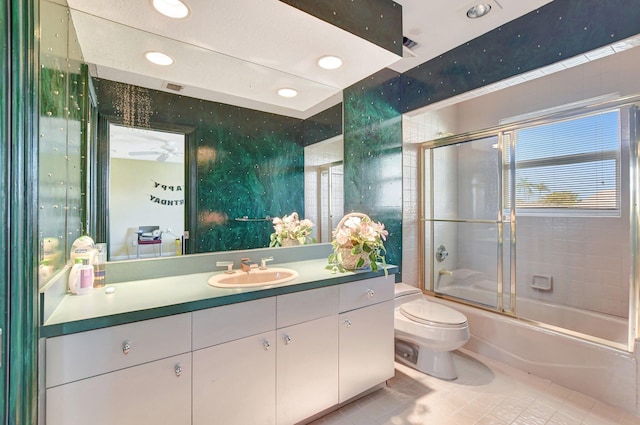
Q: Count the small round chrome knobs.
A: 6